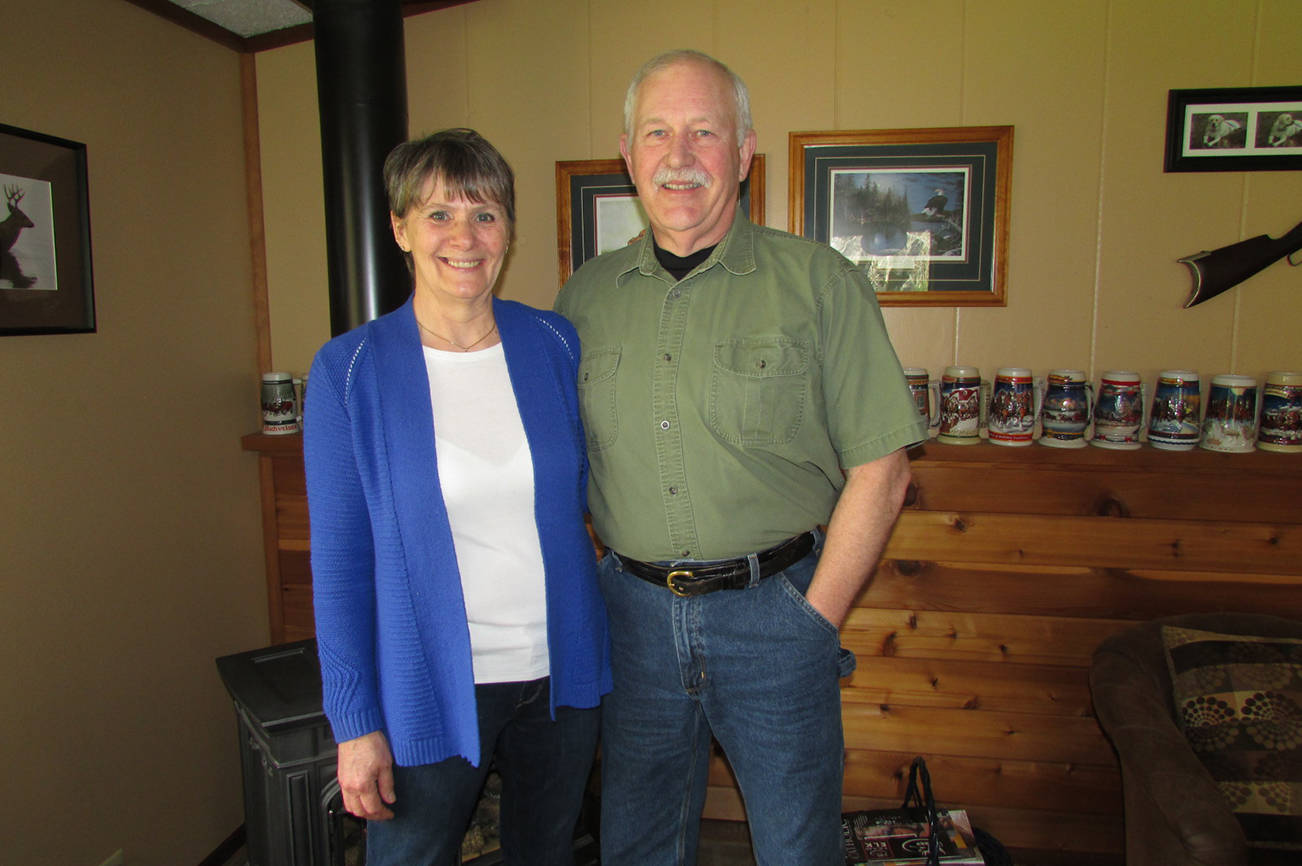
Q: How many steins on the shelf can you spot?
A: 9